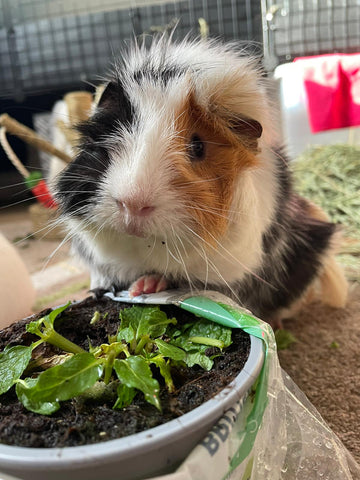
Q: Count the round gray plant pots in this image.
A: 1